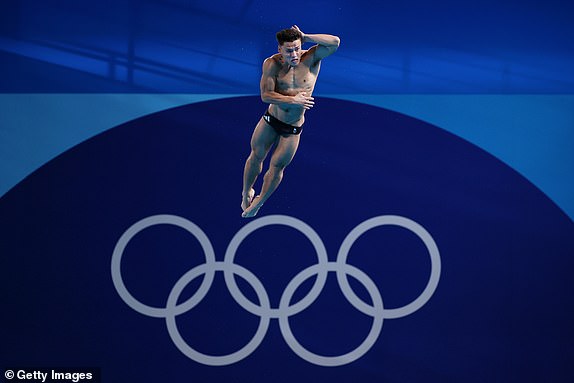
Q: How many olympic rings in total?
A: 5